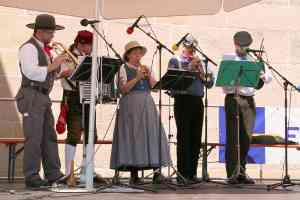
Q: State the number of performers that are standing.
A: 5